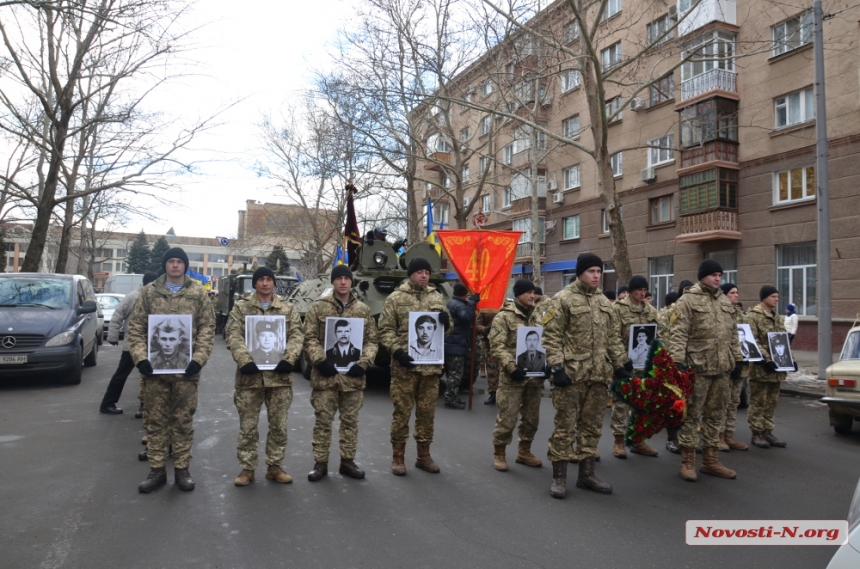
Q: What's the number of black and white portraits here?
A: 8